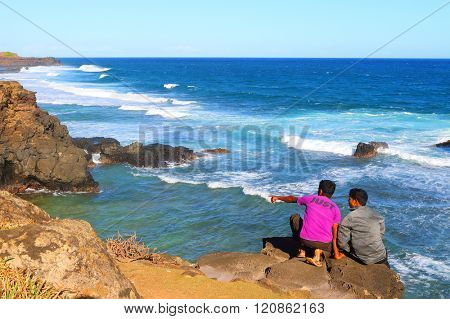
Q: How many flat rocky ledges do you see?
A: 1